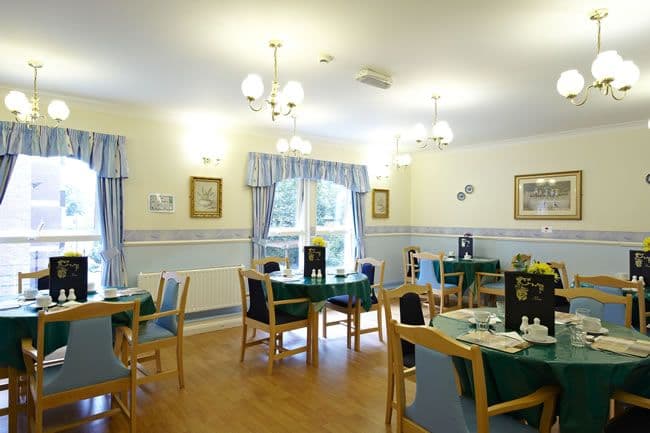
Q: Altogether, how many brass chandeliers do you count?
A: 6